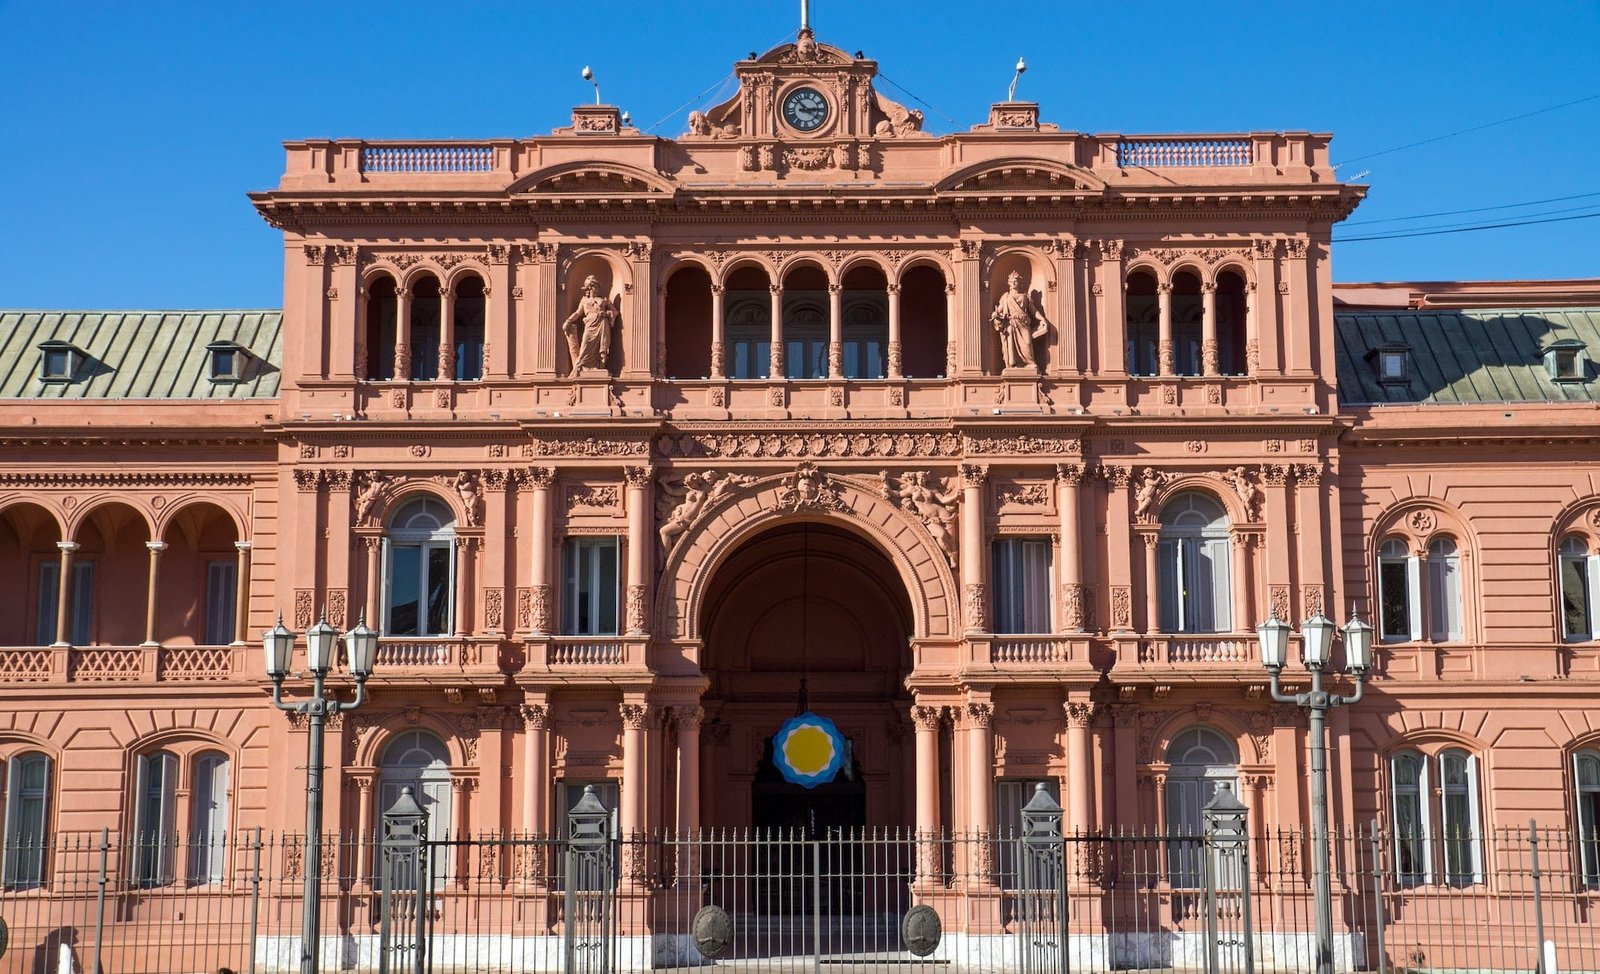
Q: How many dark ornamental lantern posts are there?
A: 2